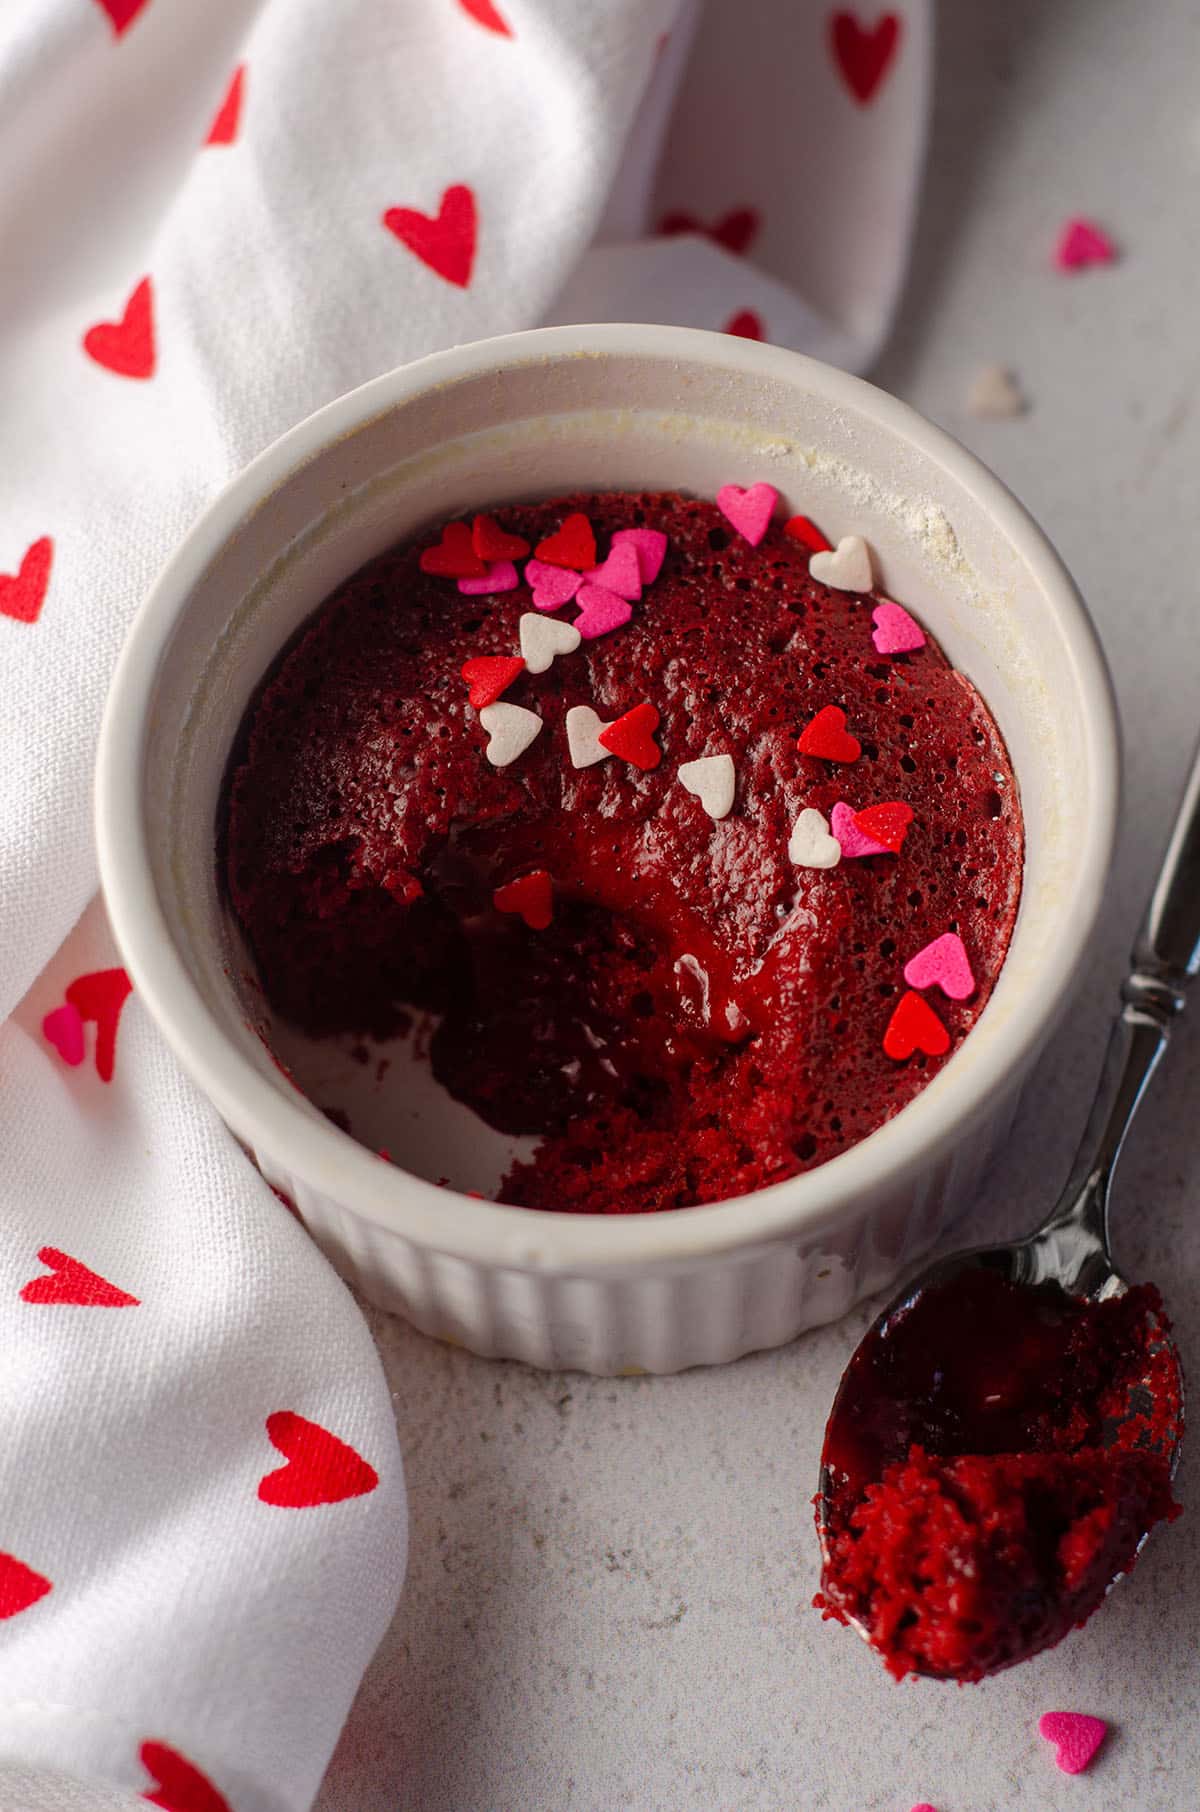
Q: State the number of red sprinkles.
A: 10